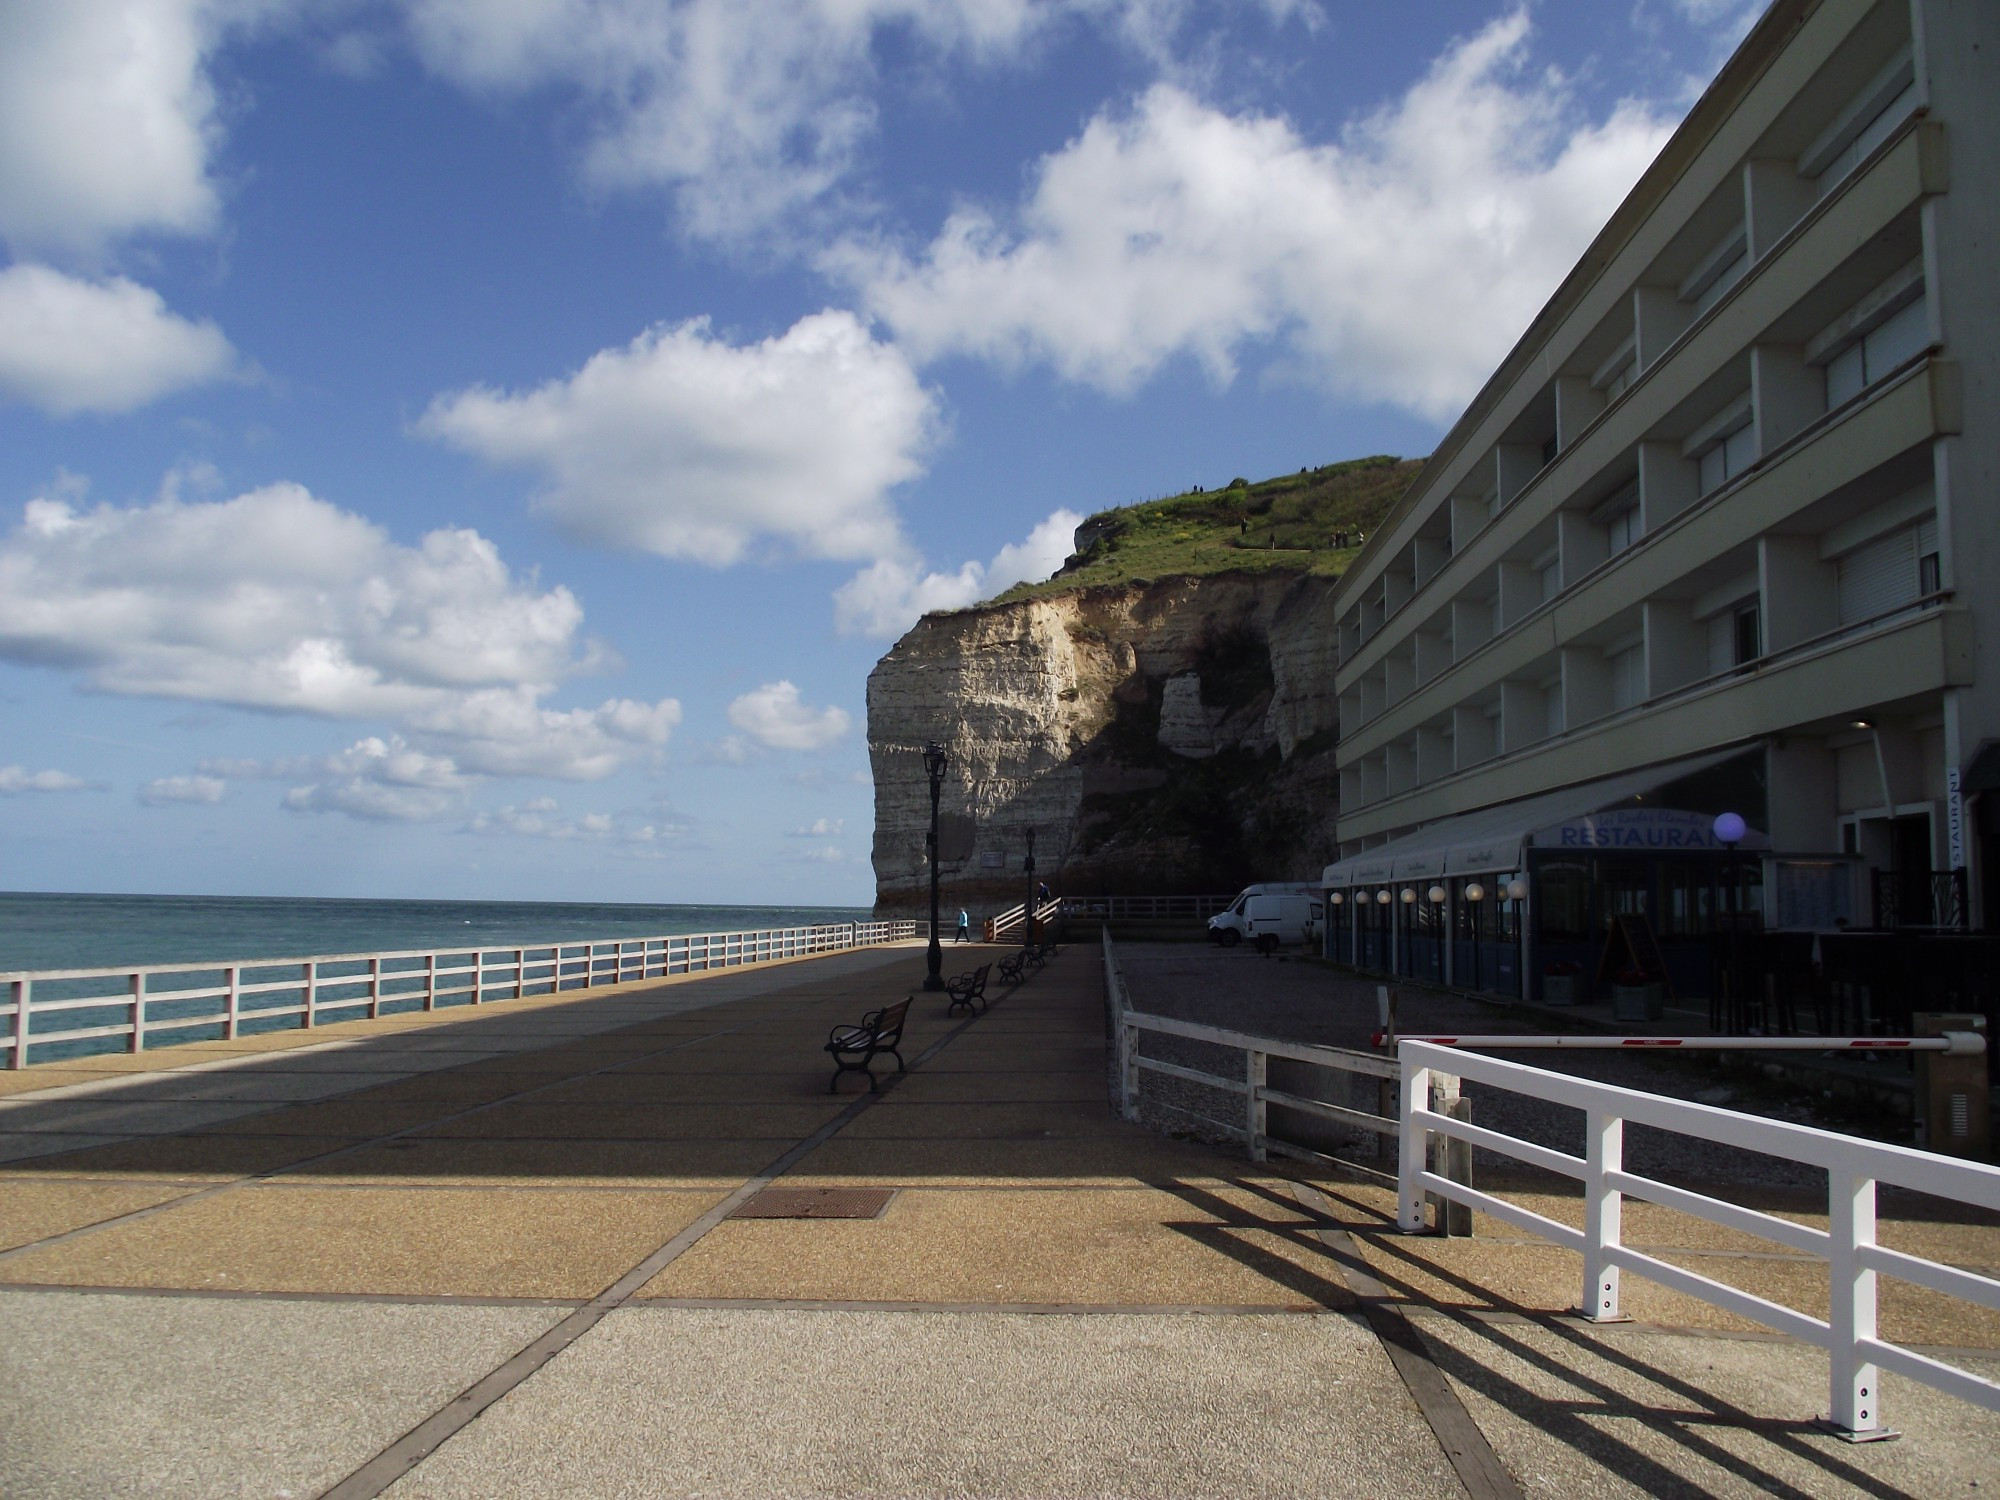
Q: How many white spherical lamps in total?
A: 7